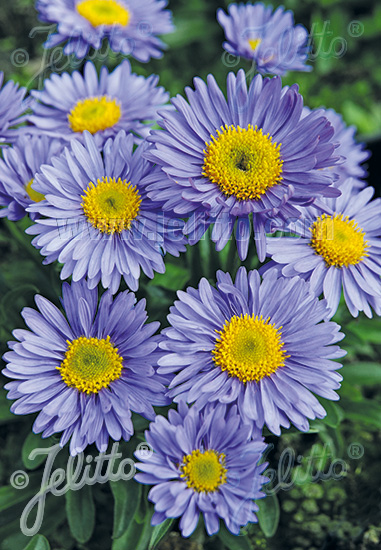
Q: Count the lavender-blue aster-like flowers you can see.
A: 12